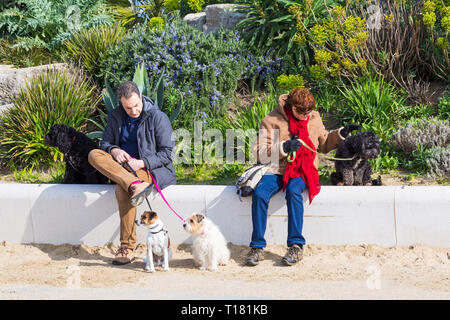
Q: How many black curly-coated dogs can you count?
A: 2